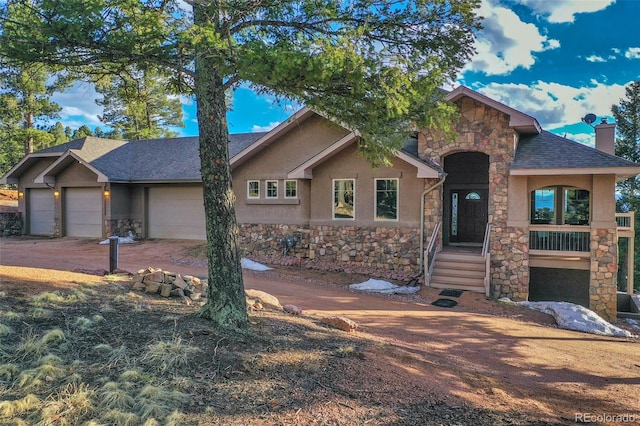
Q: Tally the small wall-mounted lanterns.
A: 3